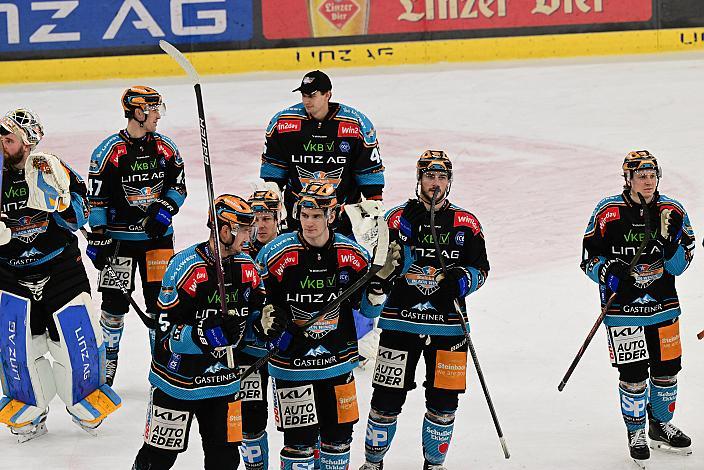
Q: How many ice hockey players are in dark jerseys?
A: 8